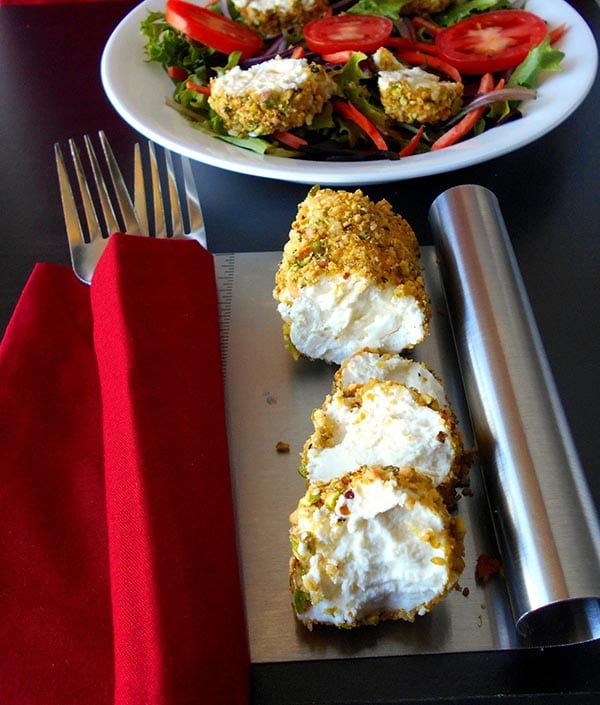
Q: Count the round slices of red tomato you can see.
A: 3